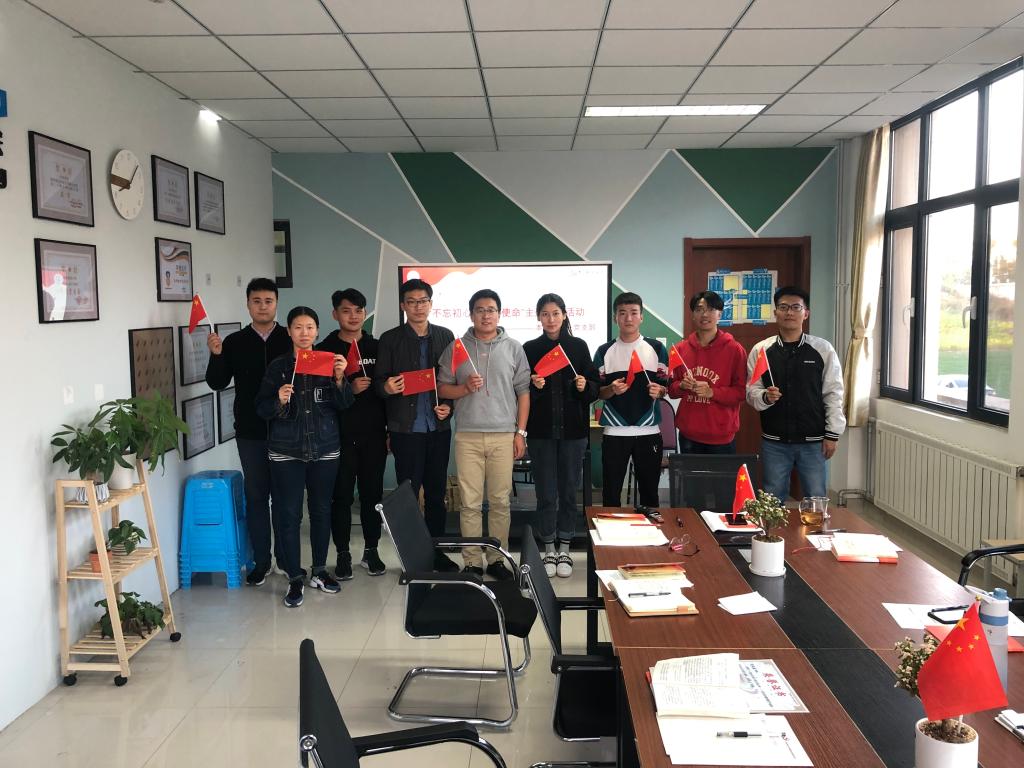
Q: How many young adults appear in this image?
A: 9